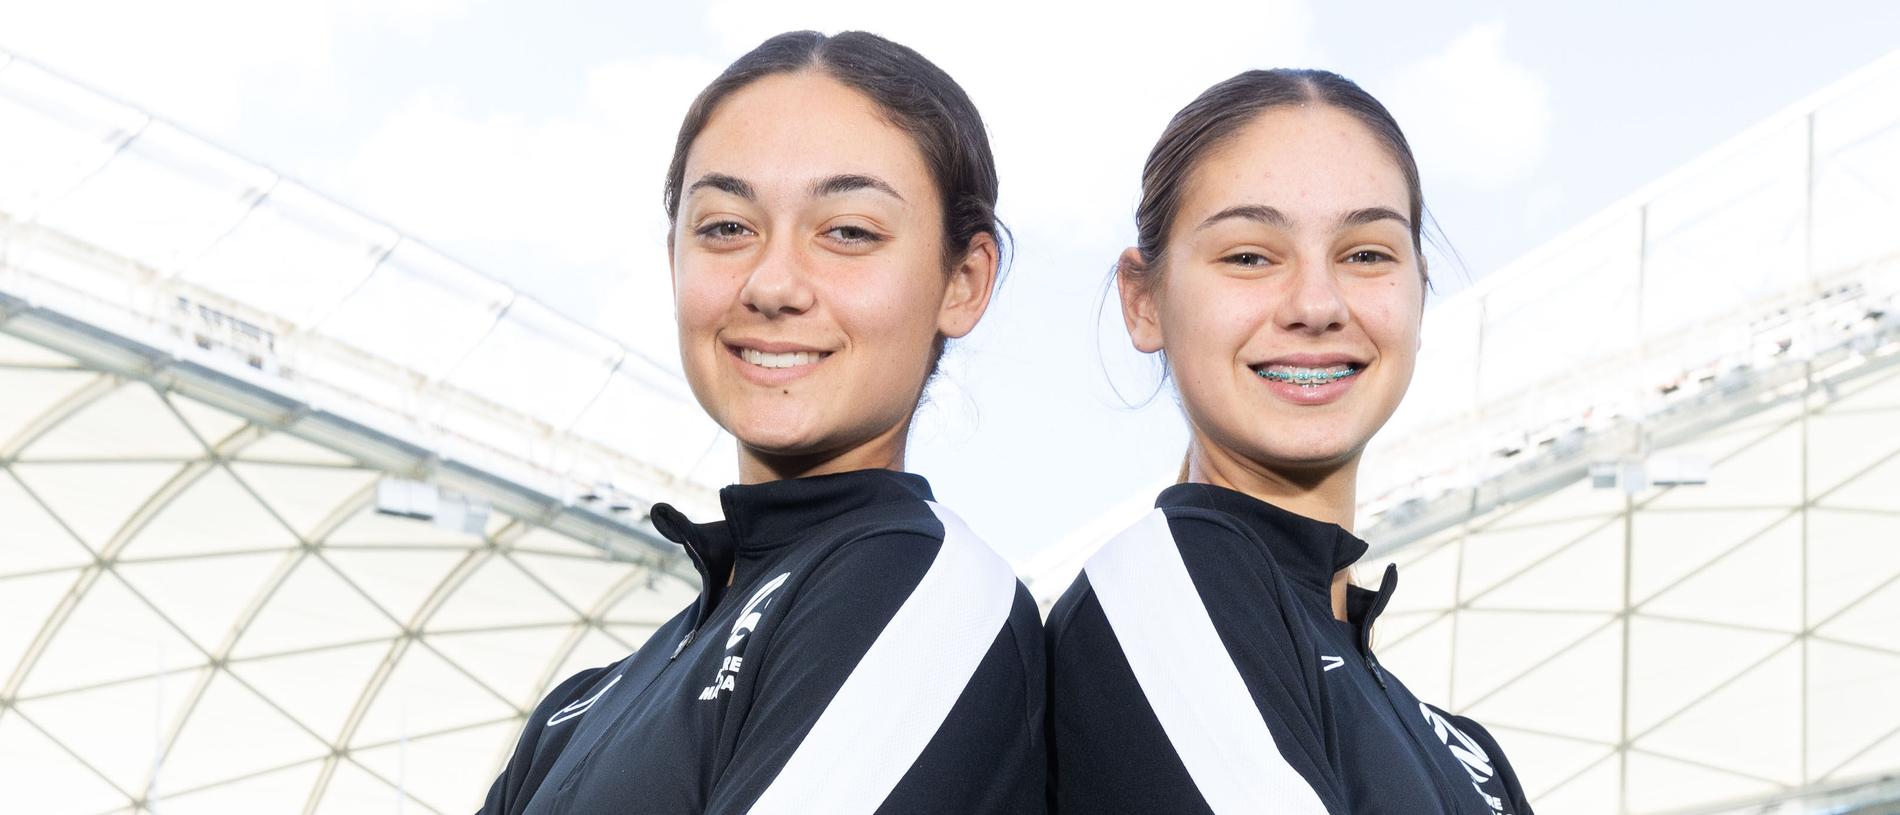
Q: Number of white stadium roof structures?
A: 2